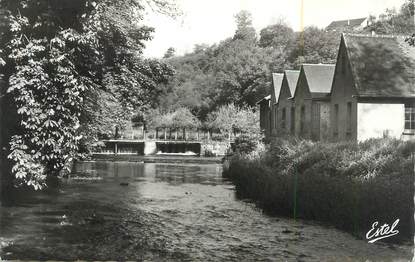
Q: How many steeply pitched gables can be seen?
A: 4